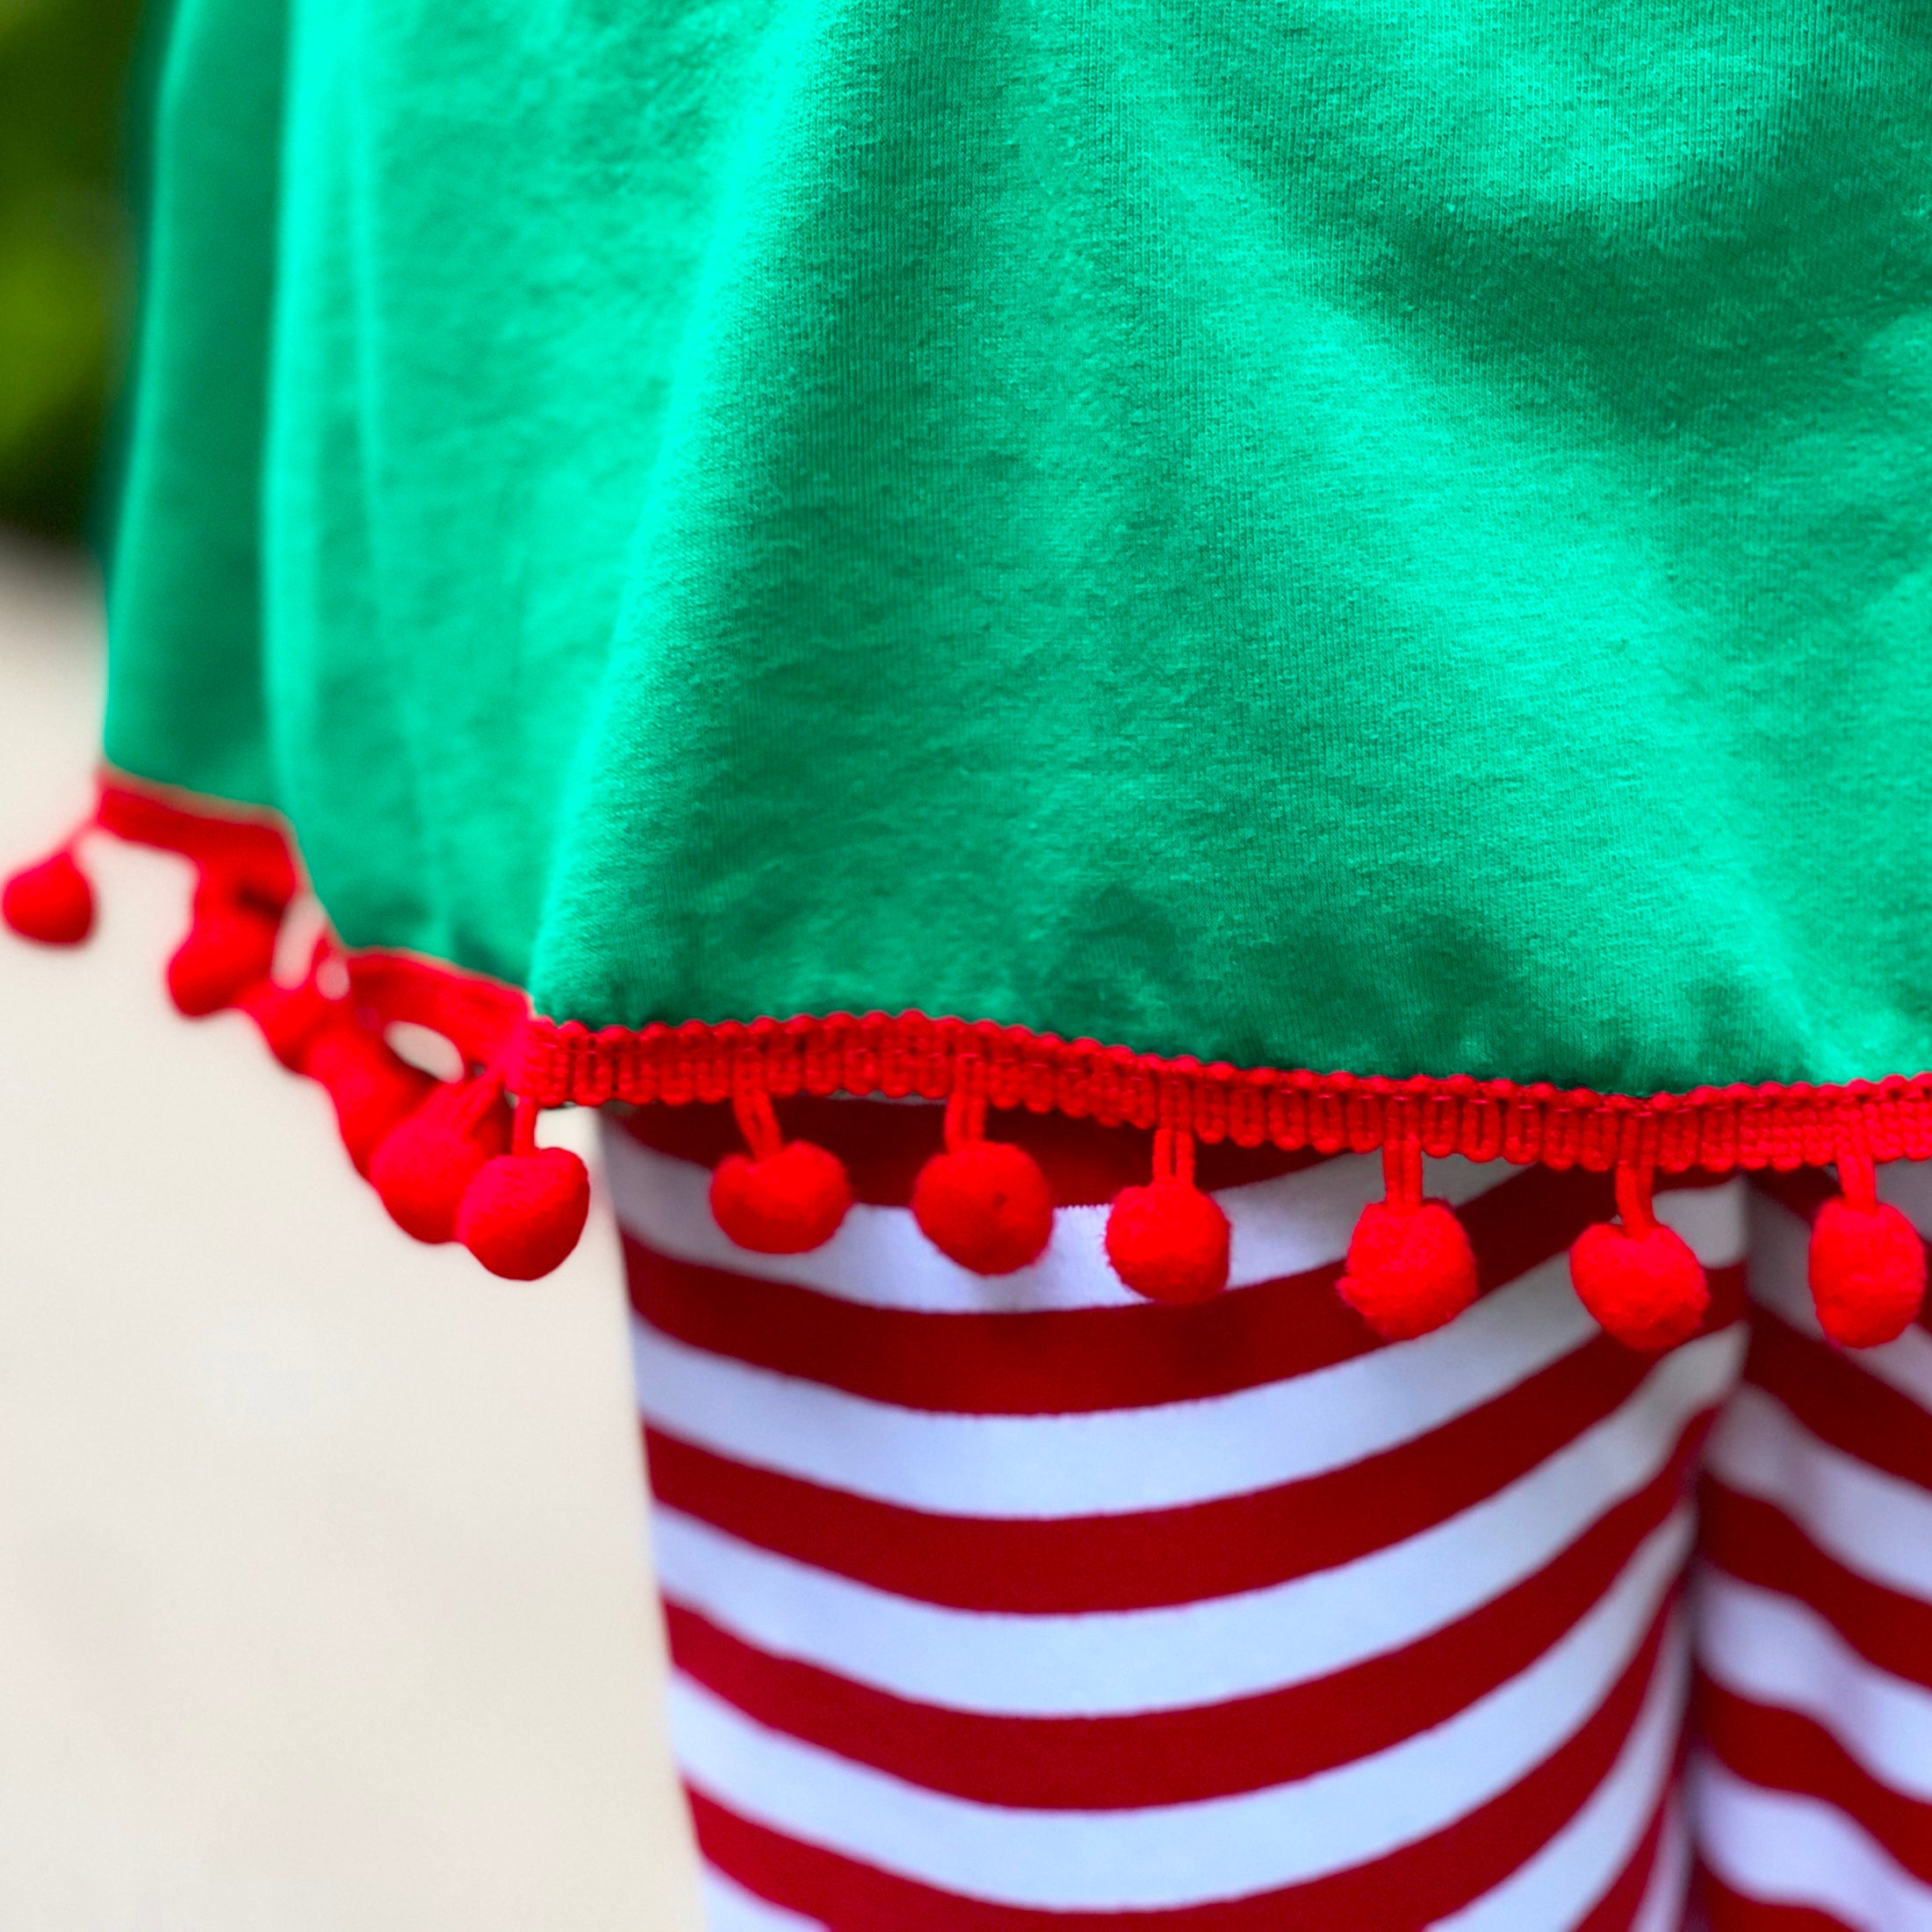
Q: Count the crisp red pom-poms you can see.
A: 7